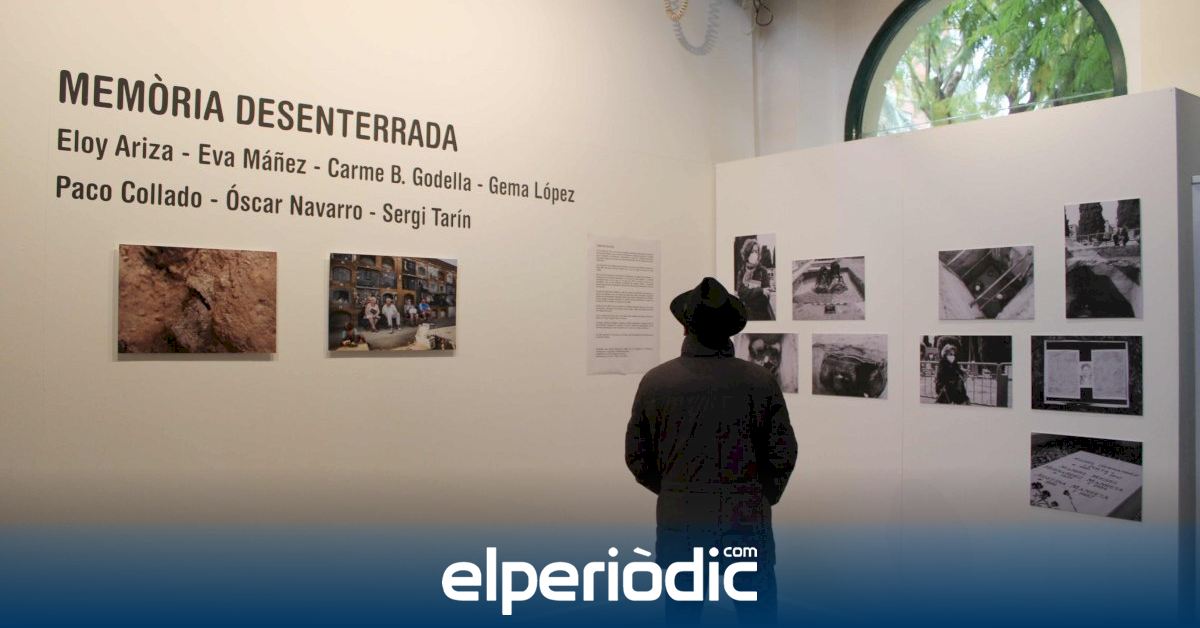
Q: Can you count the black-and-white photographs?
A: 9